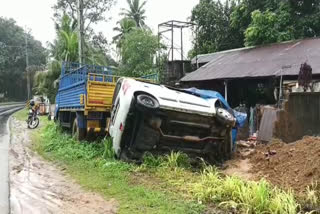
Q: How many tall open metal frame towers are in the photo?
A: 1